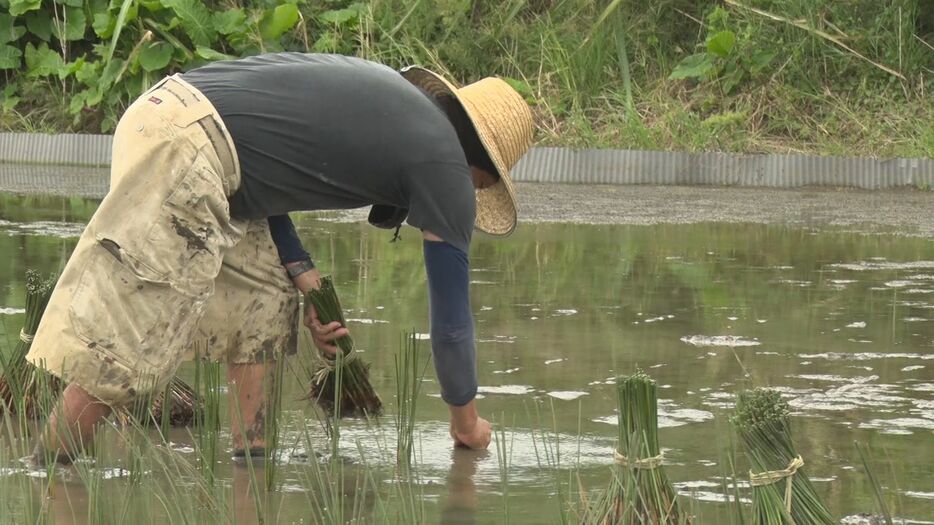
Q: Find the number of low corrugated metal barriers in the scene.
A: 1